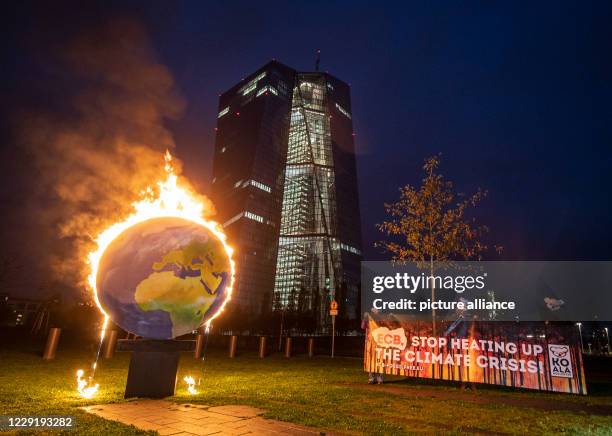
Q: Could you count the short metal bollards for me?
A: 7